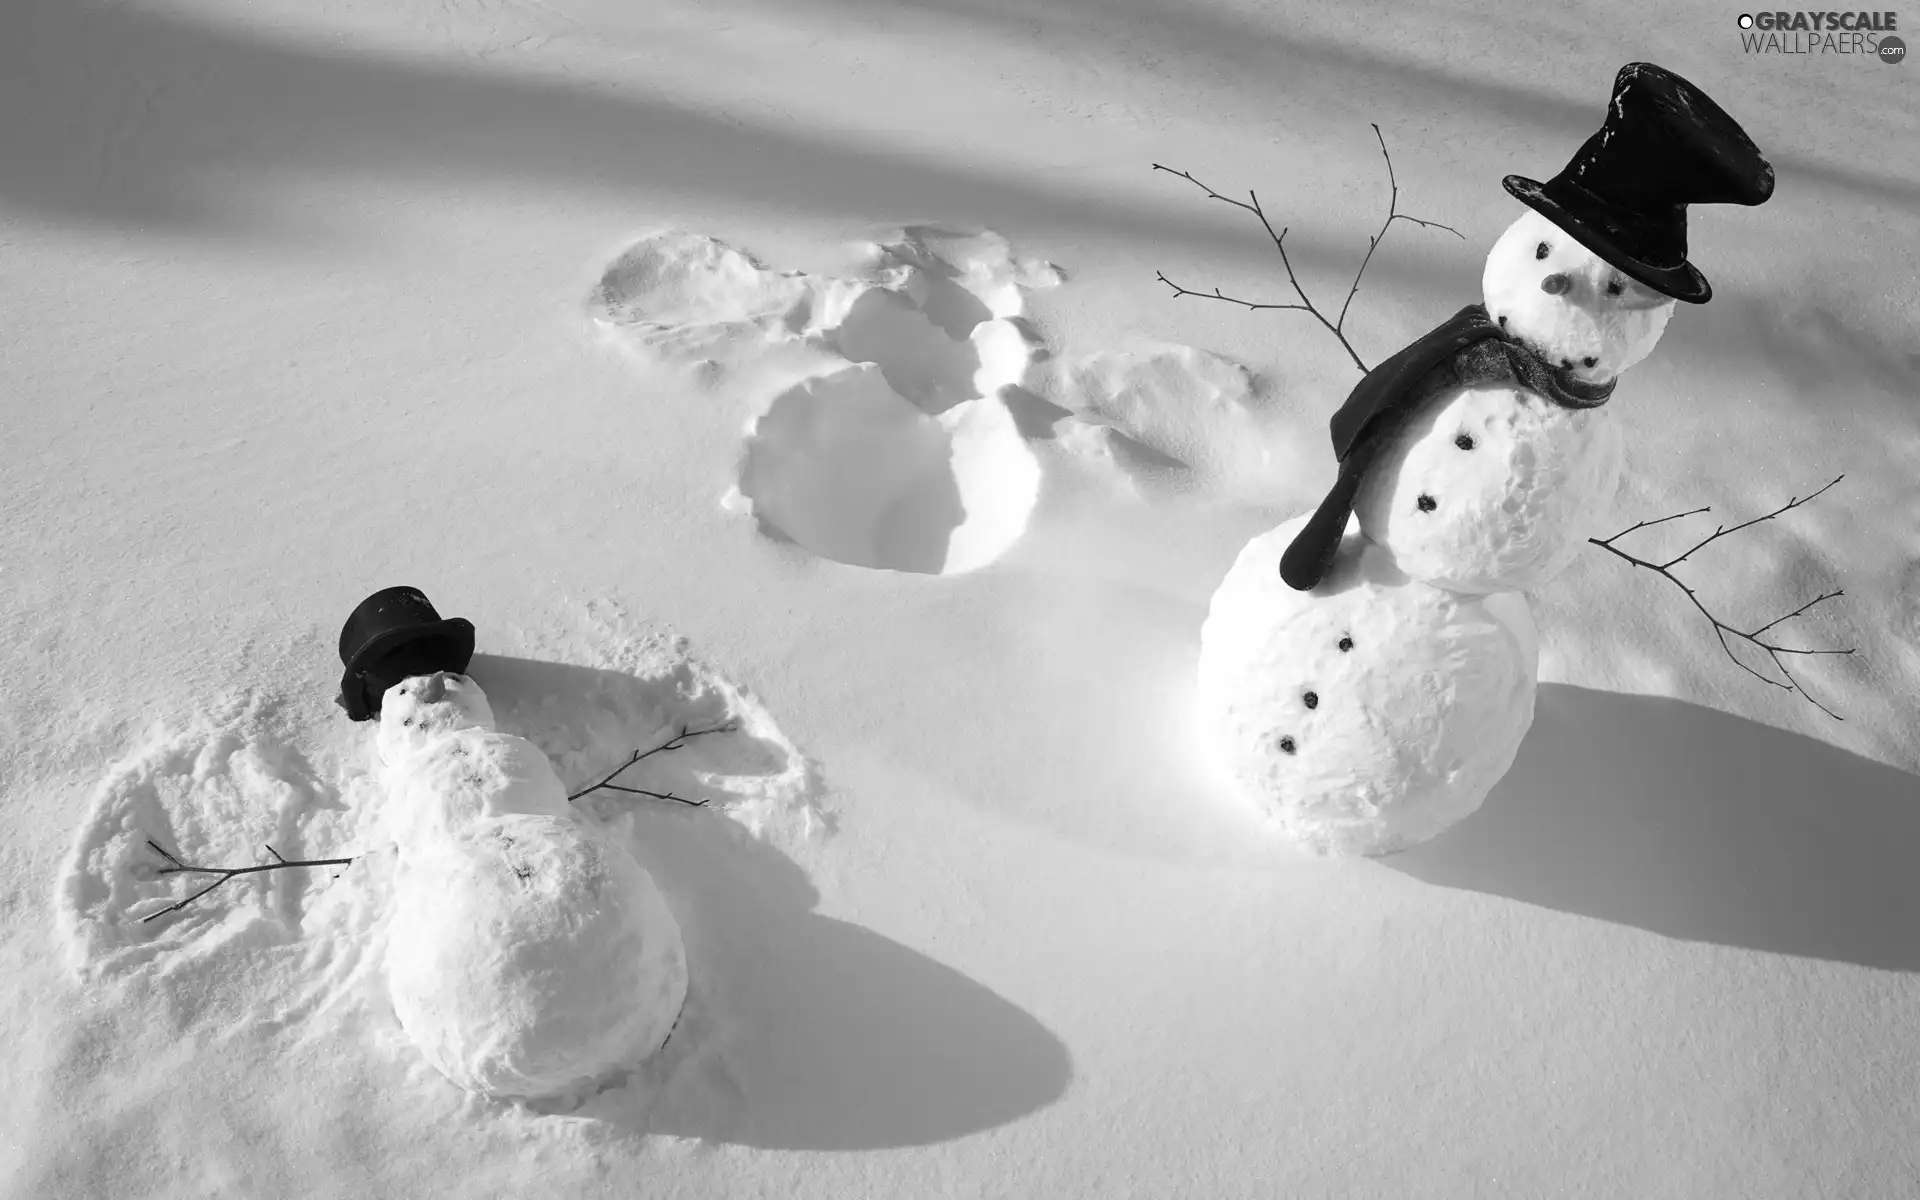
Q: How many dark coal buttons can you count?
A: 5